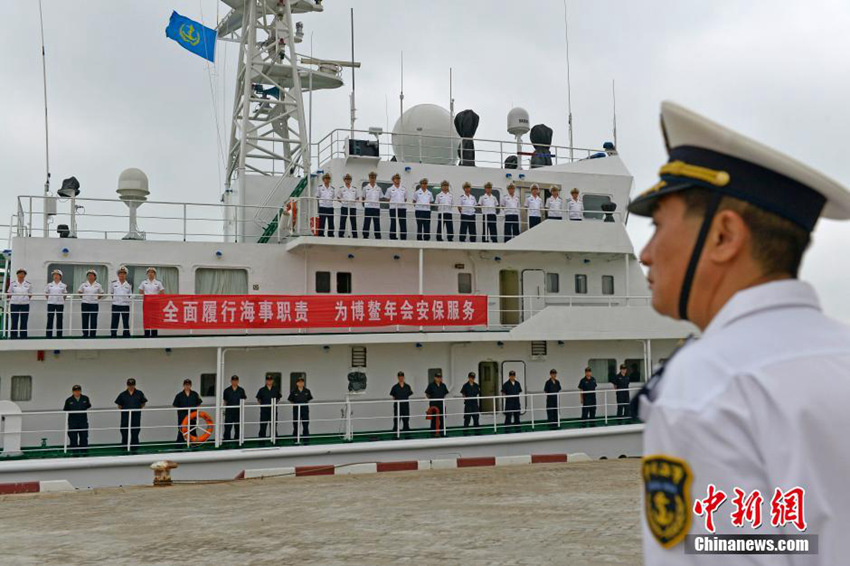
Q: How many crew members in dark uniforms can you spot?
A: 13